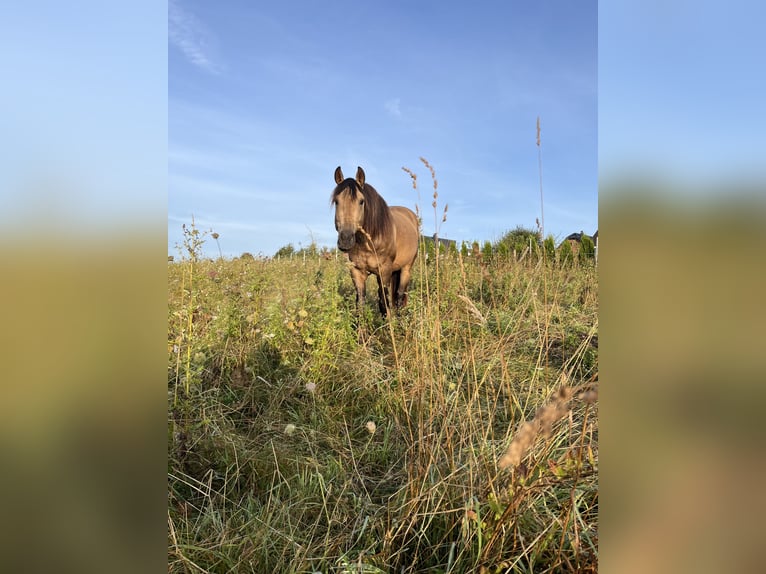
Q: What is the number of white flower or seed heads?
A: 3